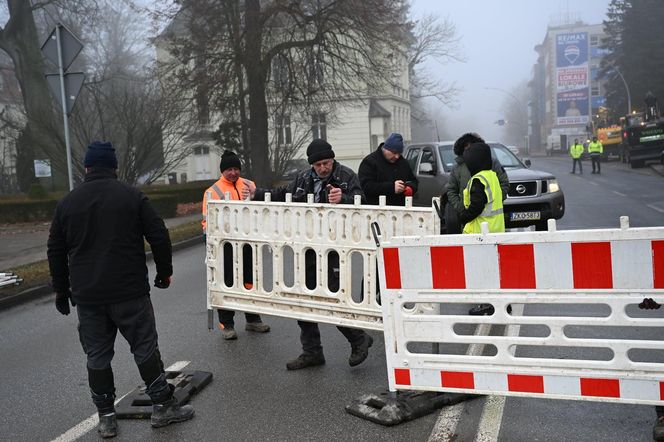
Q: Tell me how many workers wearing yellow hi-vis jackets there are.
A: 3